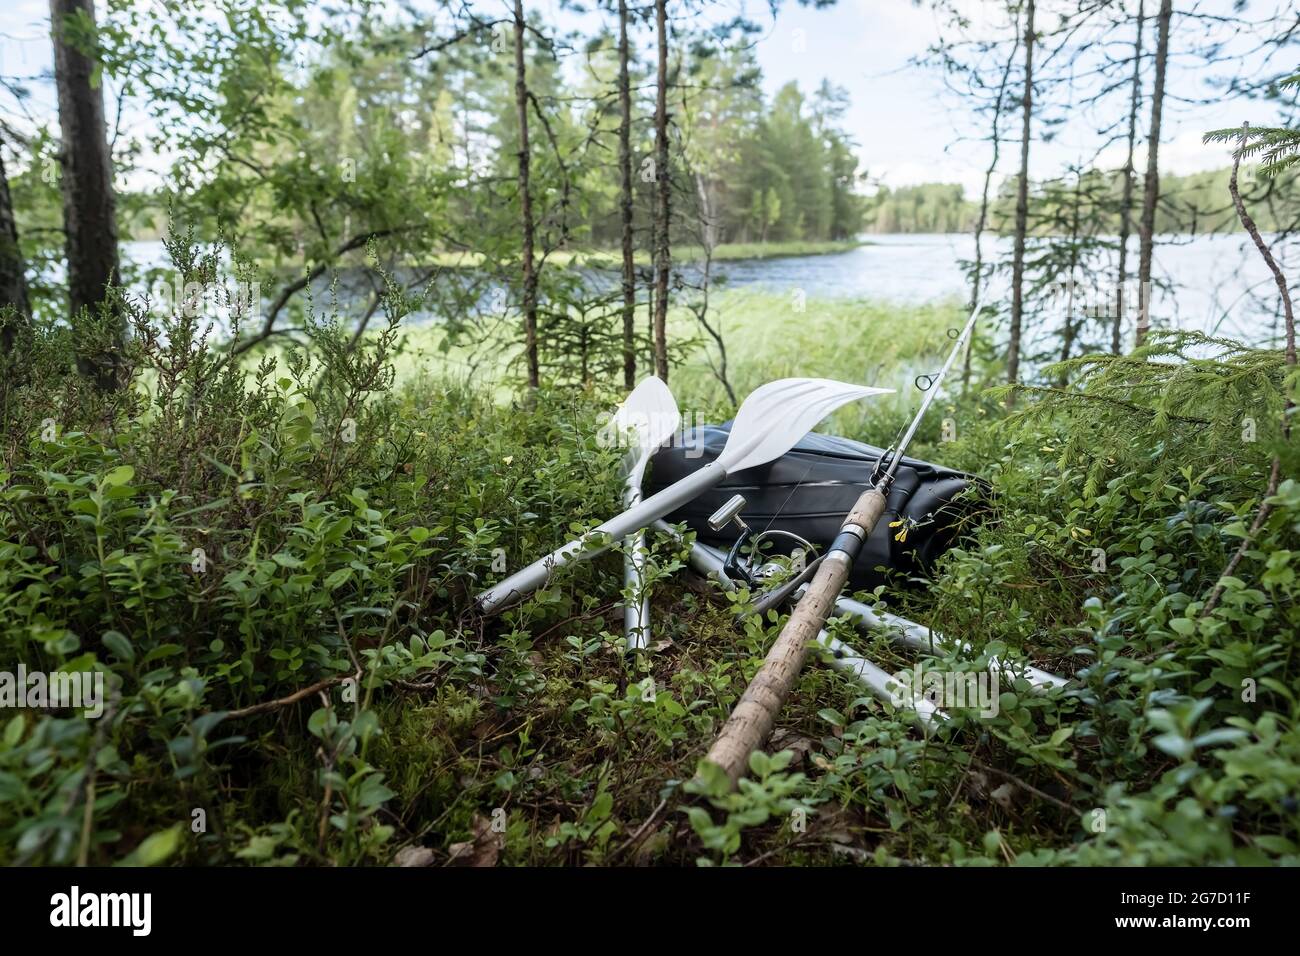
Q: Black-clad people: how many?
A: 0